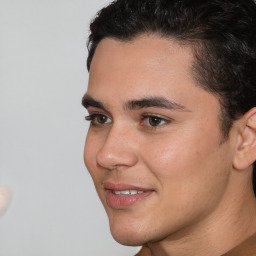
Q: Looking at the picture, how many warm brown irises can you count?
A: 2